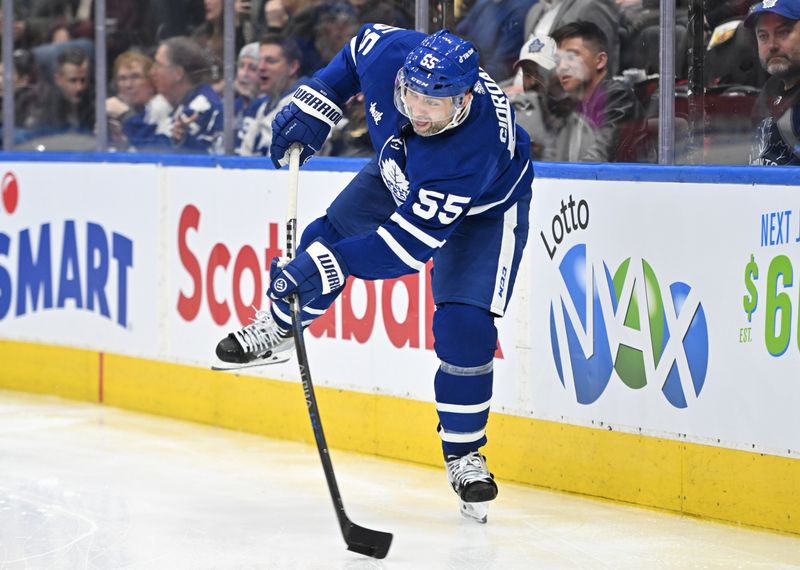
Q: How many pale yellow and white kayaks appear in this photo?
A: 0